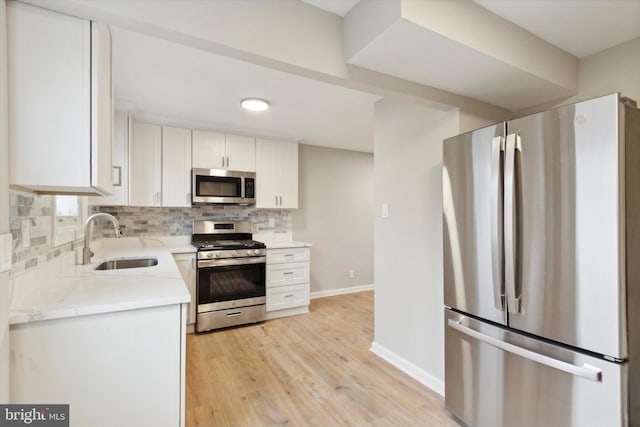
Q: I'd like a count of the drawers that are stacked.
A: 3